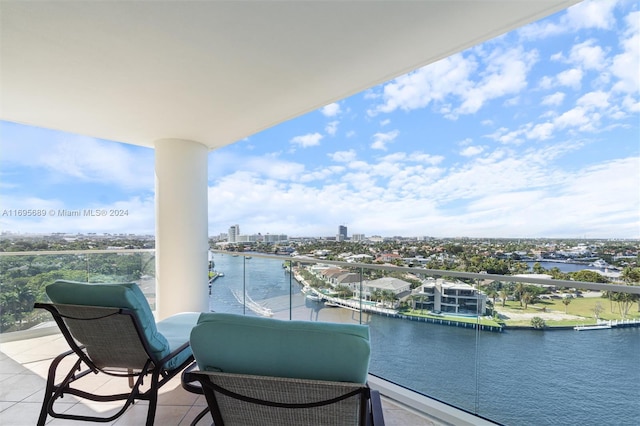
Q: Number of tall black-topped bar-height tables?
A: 0